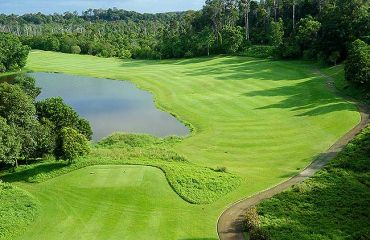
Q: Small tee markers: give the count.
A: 2